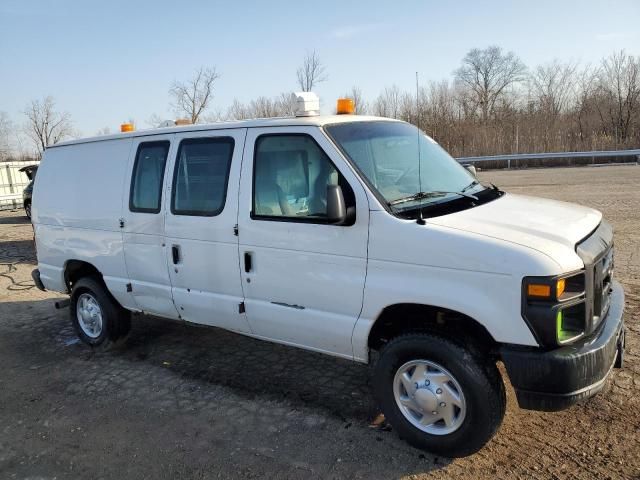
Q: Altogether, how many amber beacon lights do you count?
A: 2